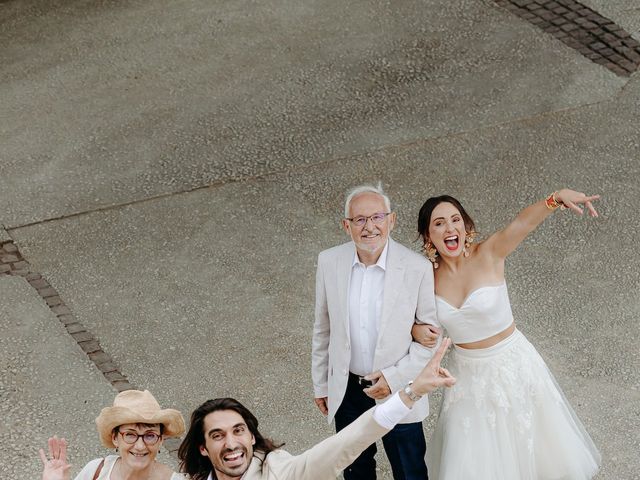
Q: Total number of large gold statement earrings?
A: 2